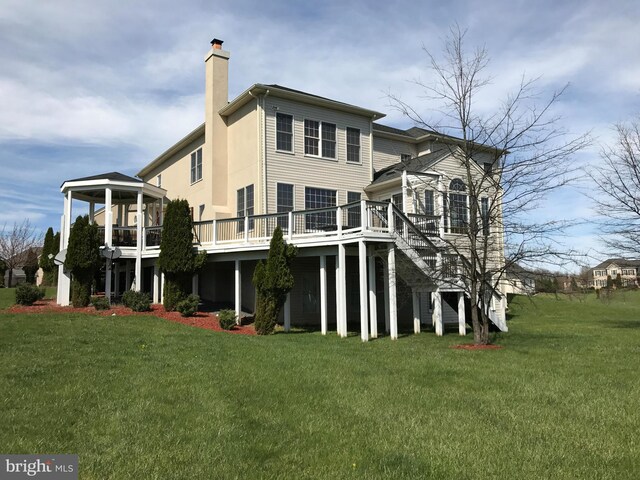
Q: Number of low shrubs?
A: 5